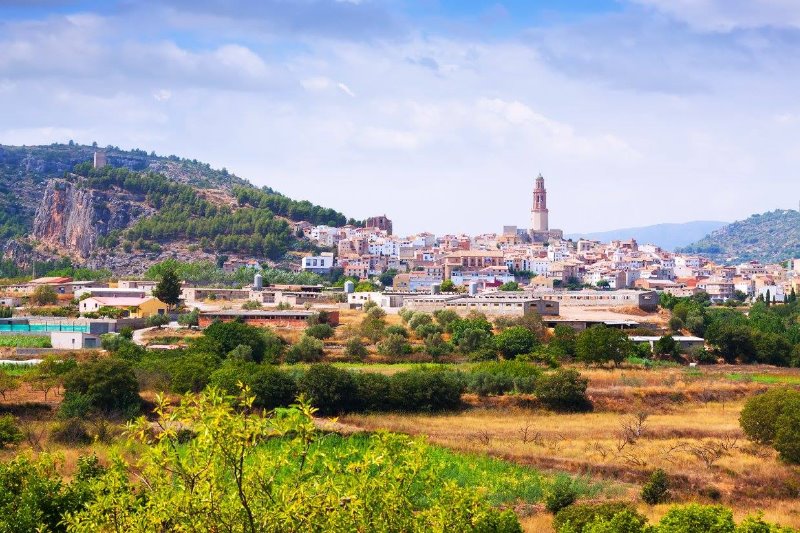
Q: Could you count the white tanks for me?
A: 4